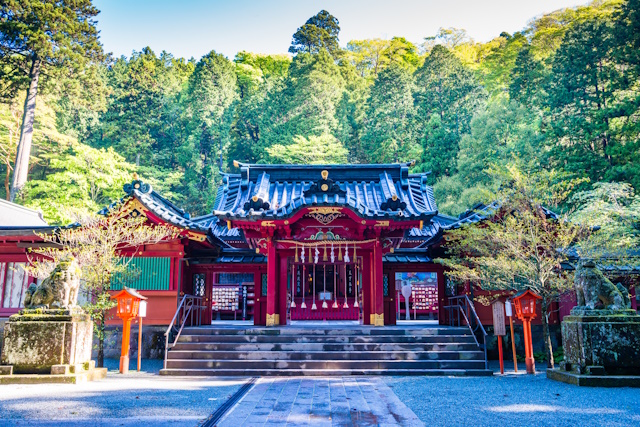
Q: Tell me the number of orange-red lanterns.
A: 2